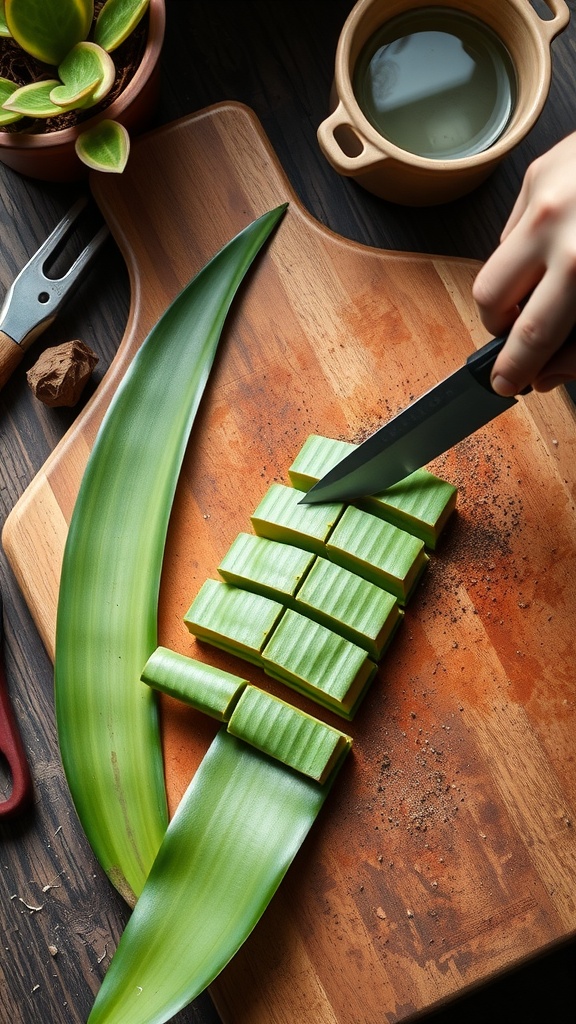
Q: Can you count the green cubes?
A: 10